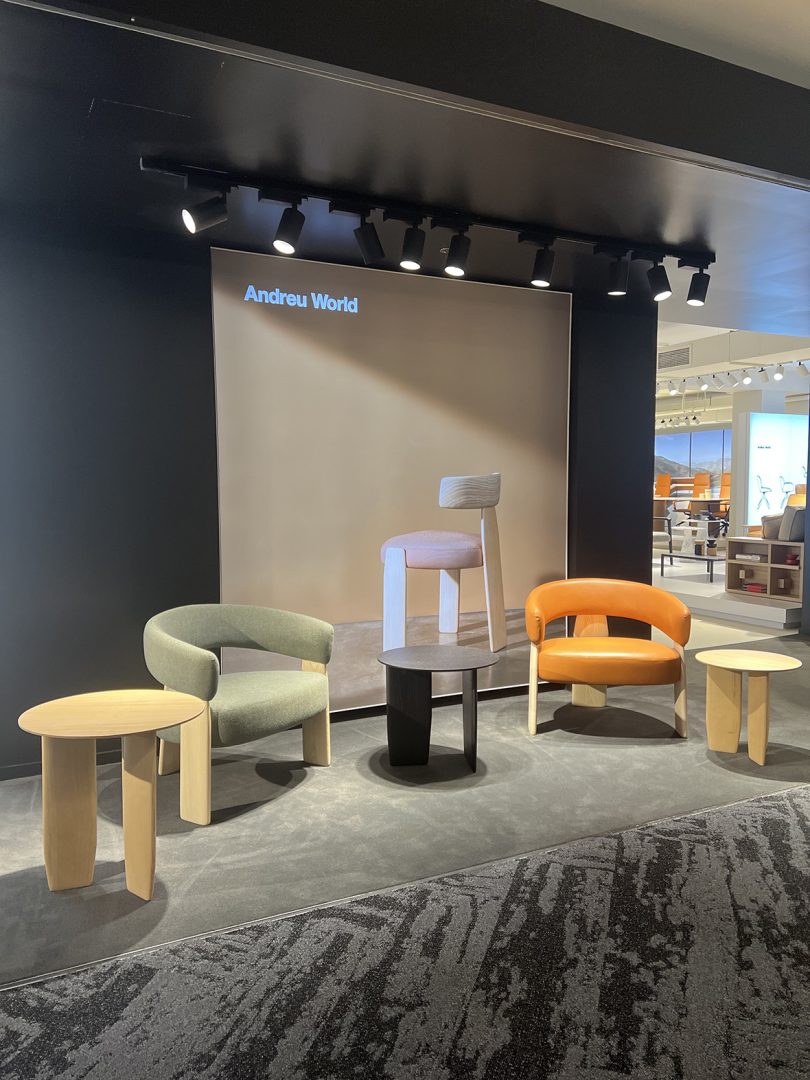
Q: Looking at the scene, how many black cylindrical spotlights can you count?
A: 9